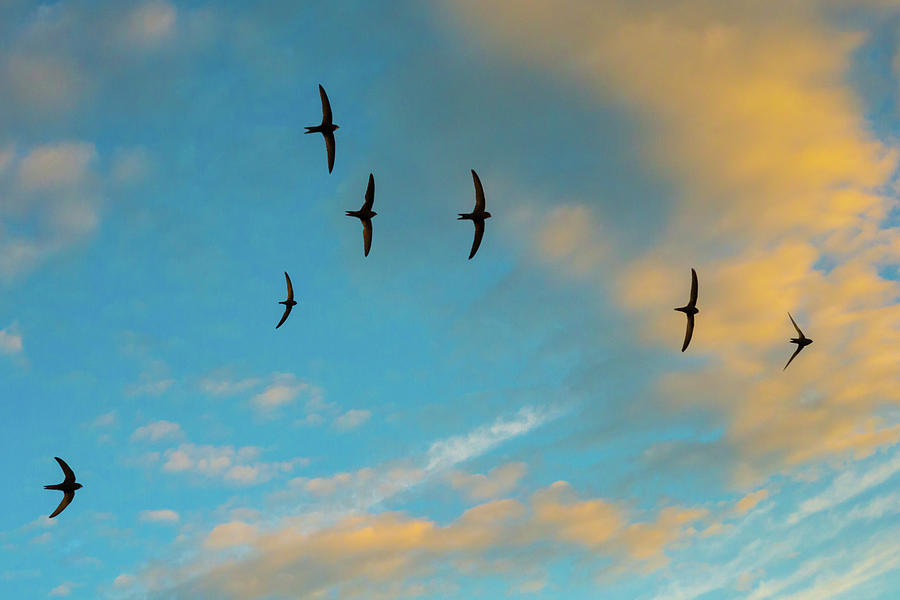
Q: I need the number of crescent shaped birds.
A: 7